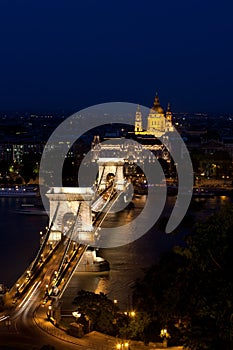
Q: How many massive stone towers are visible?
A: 2